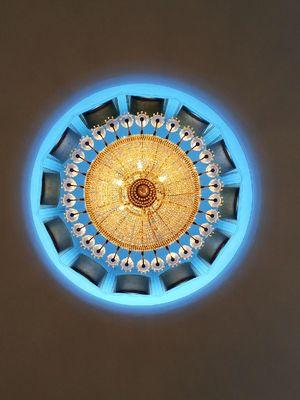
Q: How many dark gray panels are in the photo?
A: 12